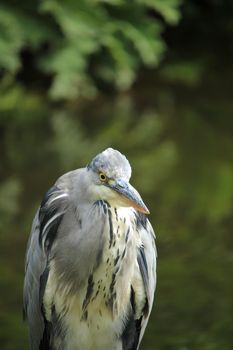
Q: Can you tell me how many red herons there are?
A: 0